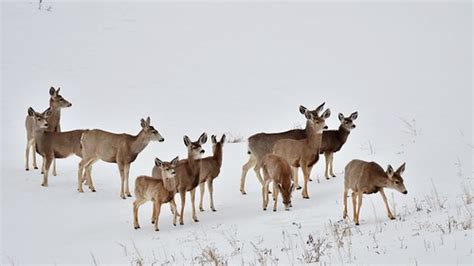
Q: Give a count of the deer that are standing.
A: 11